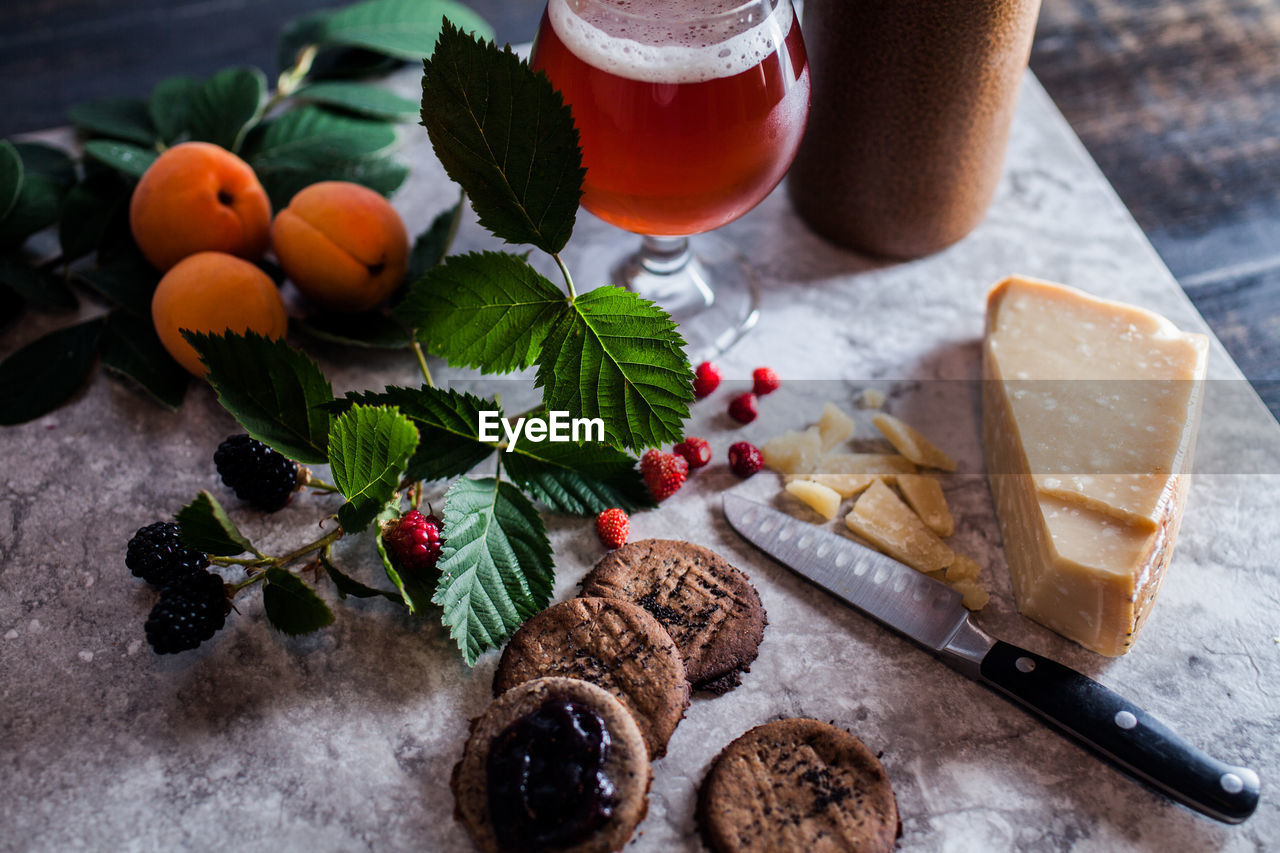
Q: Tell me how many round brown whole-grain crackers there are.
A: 4